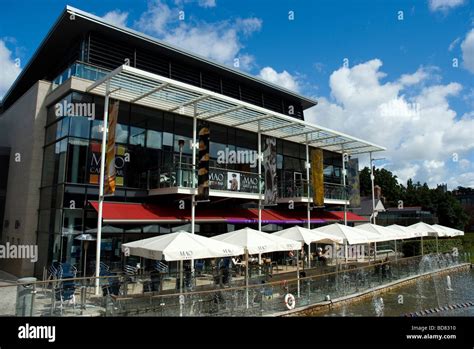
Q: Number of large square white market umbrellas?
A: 8